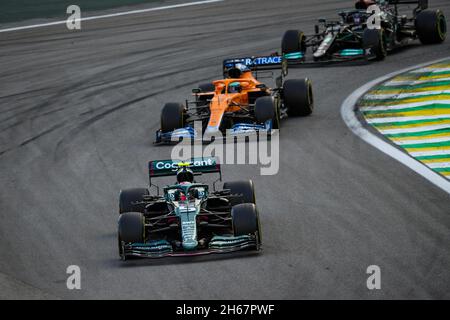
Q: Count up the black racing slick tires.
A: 11